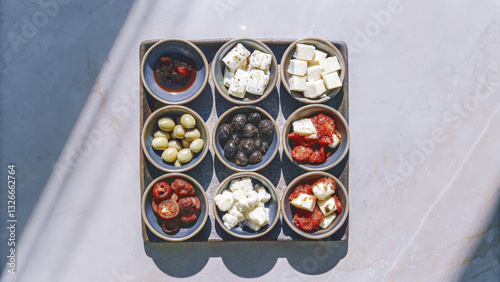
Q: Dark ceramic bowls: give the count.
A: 9